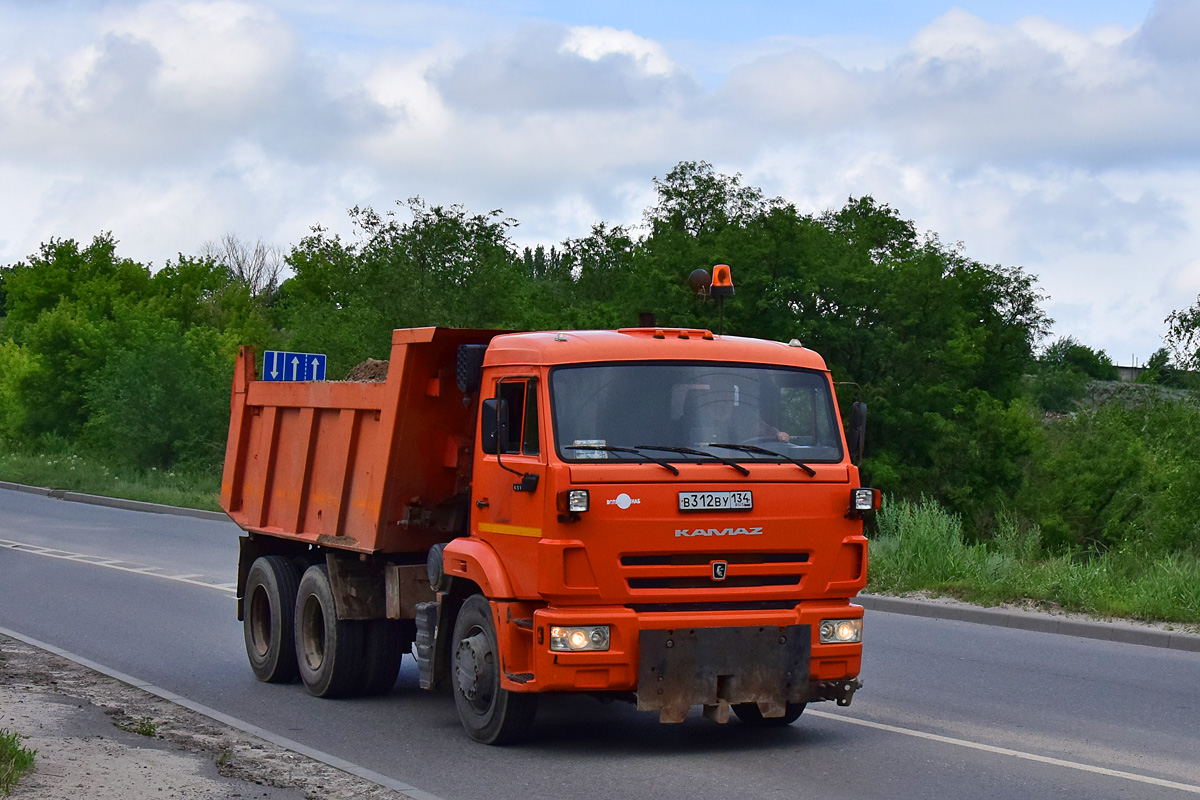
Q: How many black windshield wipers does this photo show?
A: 3